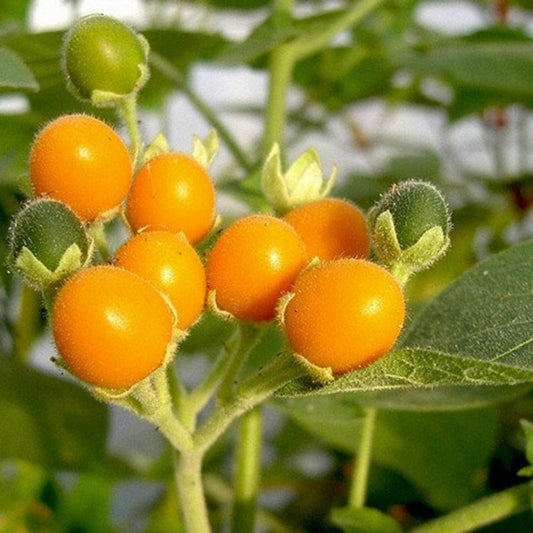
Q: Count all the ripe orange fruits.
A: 7